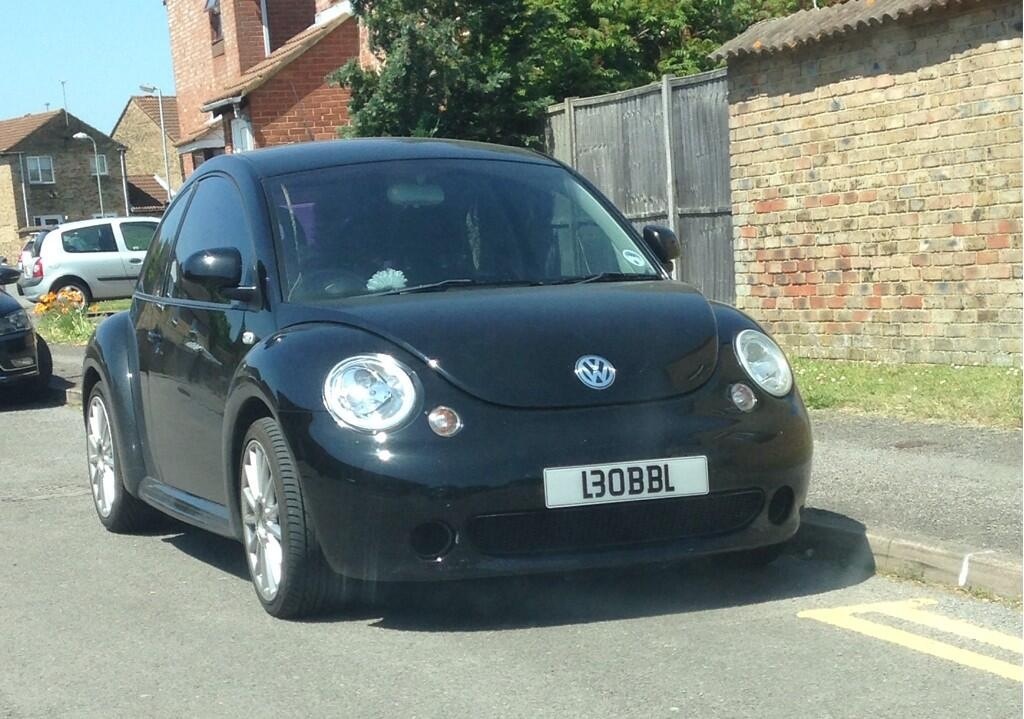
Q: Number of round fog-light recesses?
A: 2